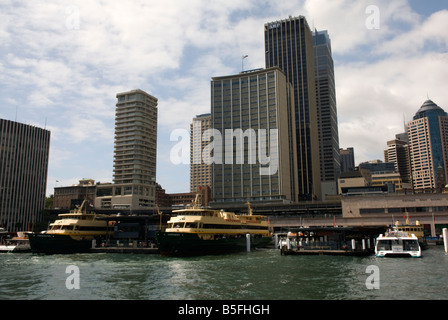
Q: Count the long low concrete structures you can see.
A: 1